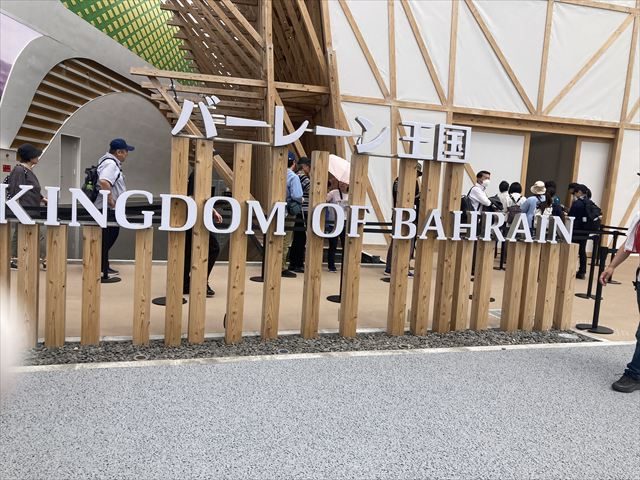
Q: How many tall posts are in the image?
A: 9